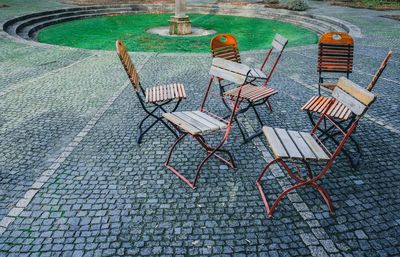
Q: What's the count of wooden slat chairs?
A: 7